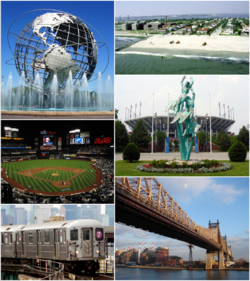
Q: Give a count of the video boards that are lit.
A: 2